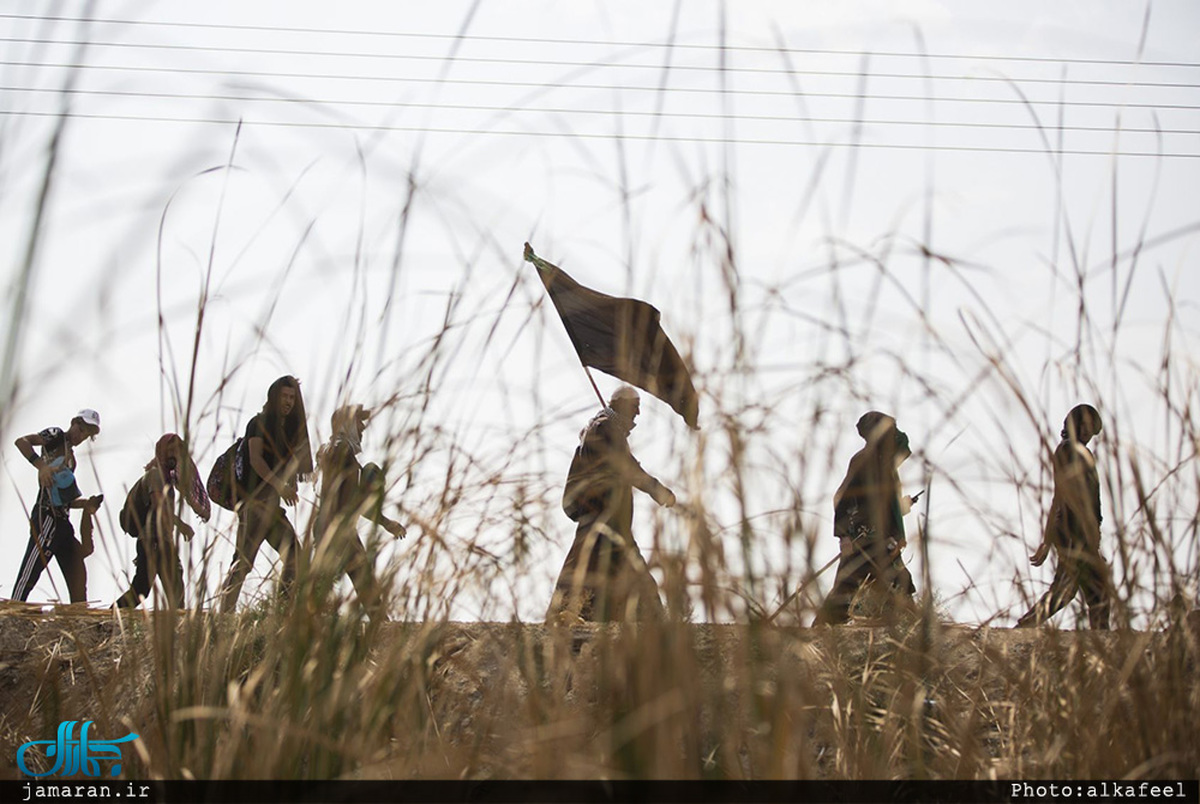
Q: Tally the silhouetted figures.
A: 7